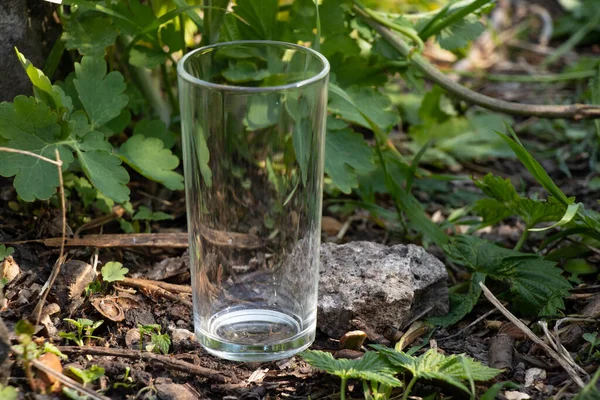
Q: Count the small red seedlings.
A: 0